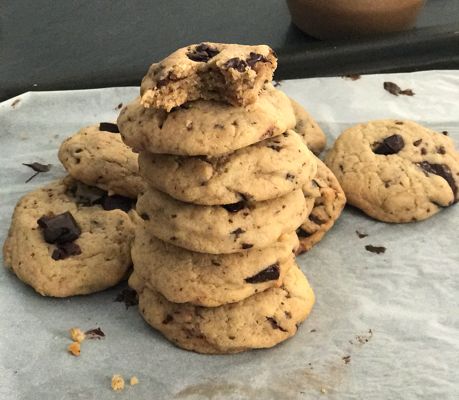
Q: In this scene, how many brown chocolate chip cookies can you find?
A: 11